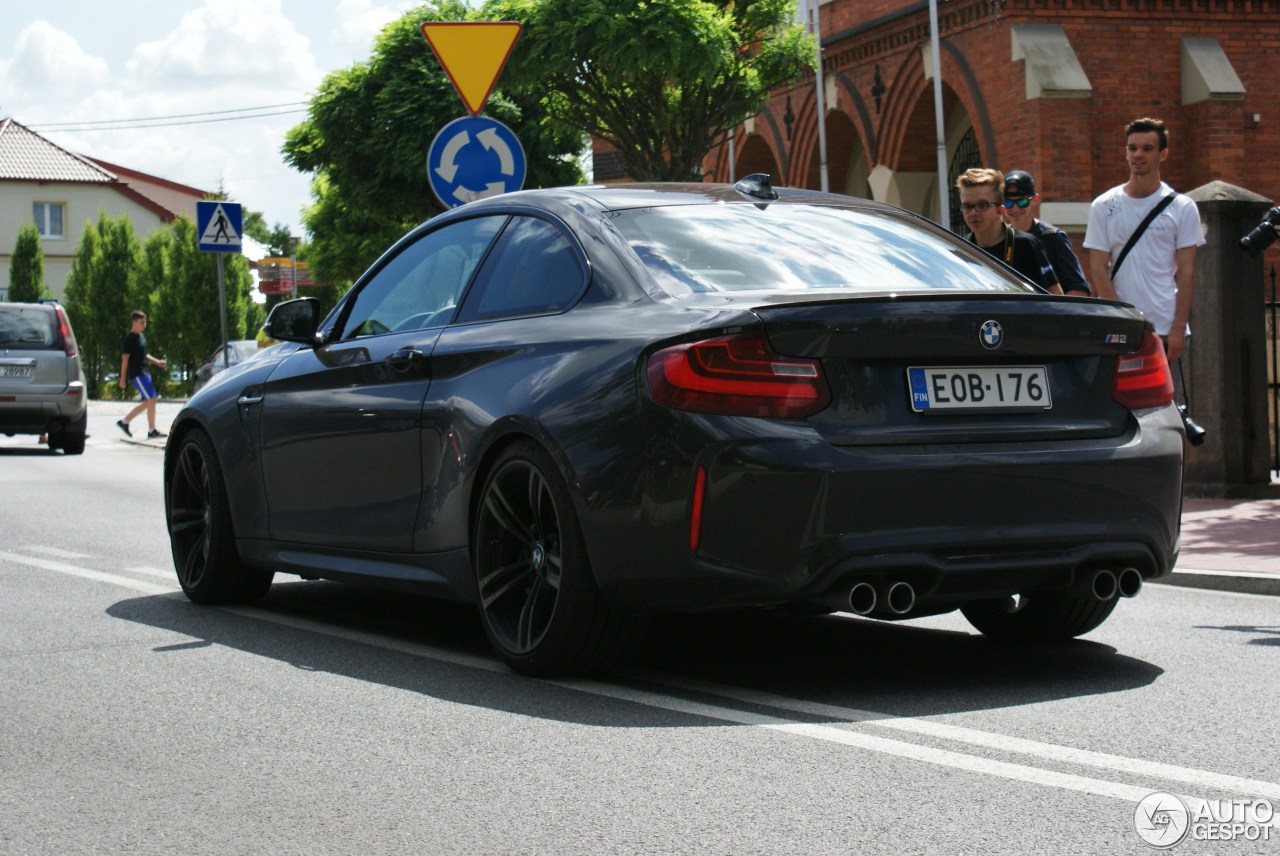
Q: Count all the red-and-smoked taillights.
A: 2